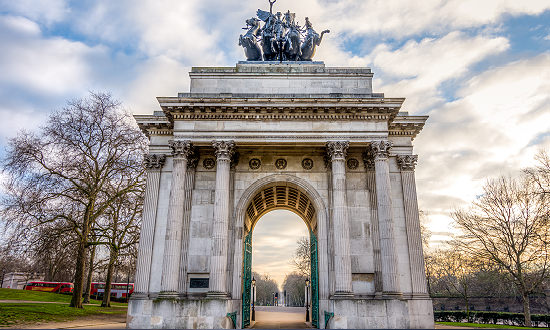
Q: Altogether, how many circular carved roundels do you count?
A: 5